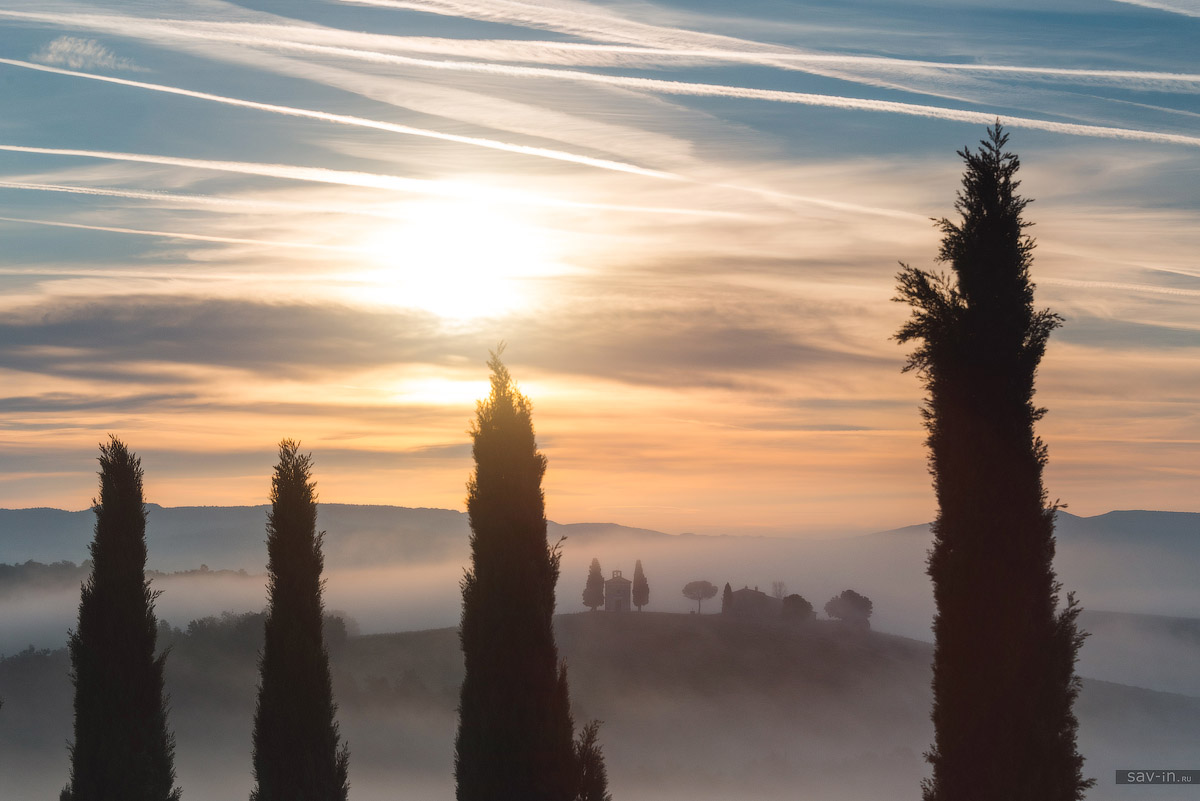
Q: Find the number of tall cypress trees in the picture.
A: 4